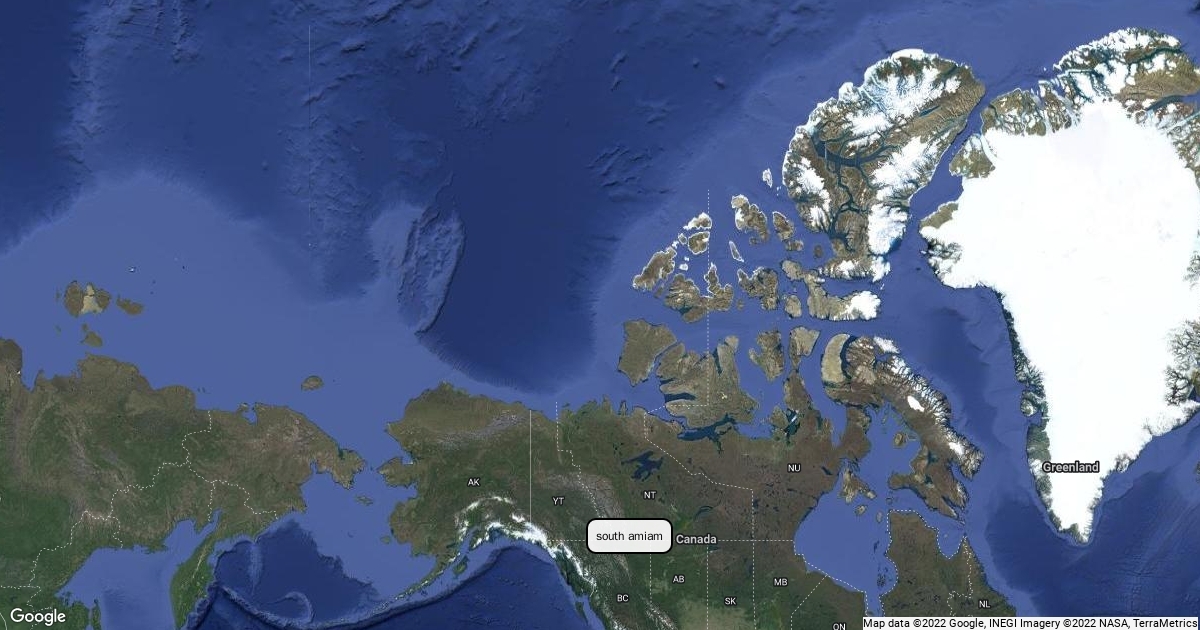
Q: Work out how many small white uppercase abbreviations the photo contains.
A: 10